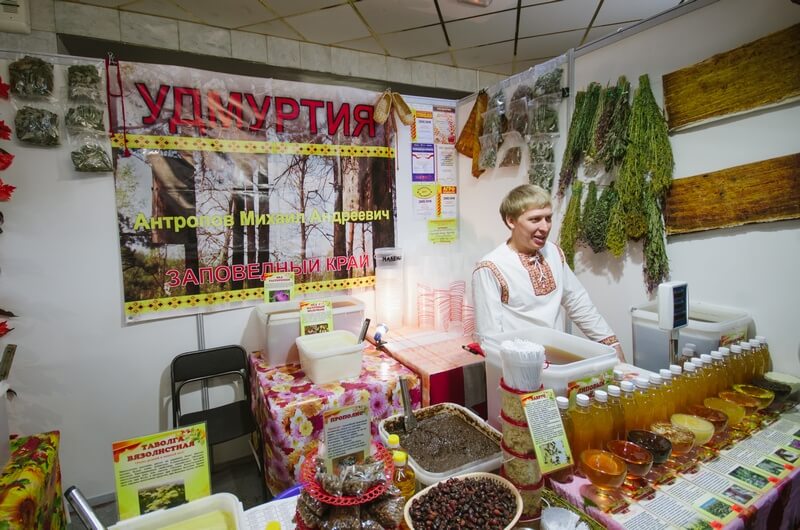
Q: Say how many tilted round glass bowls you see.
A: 11